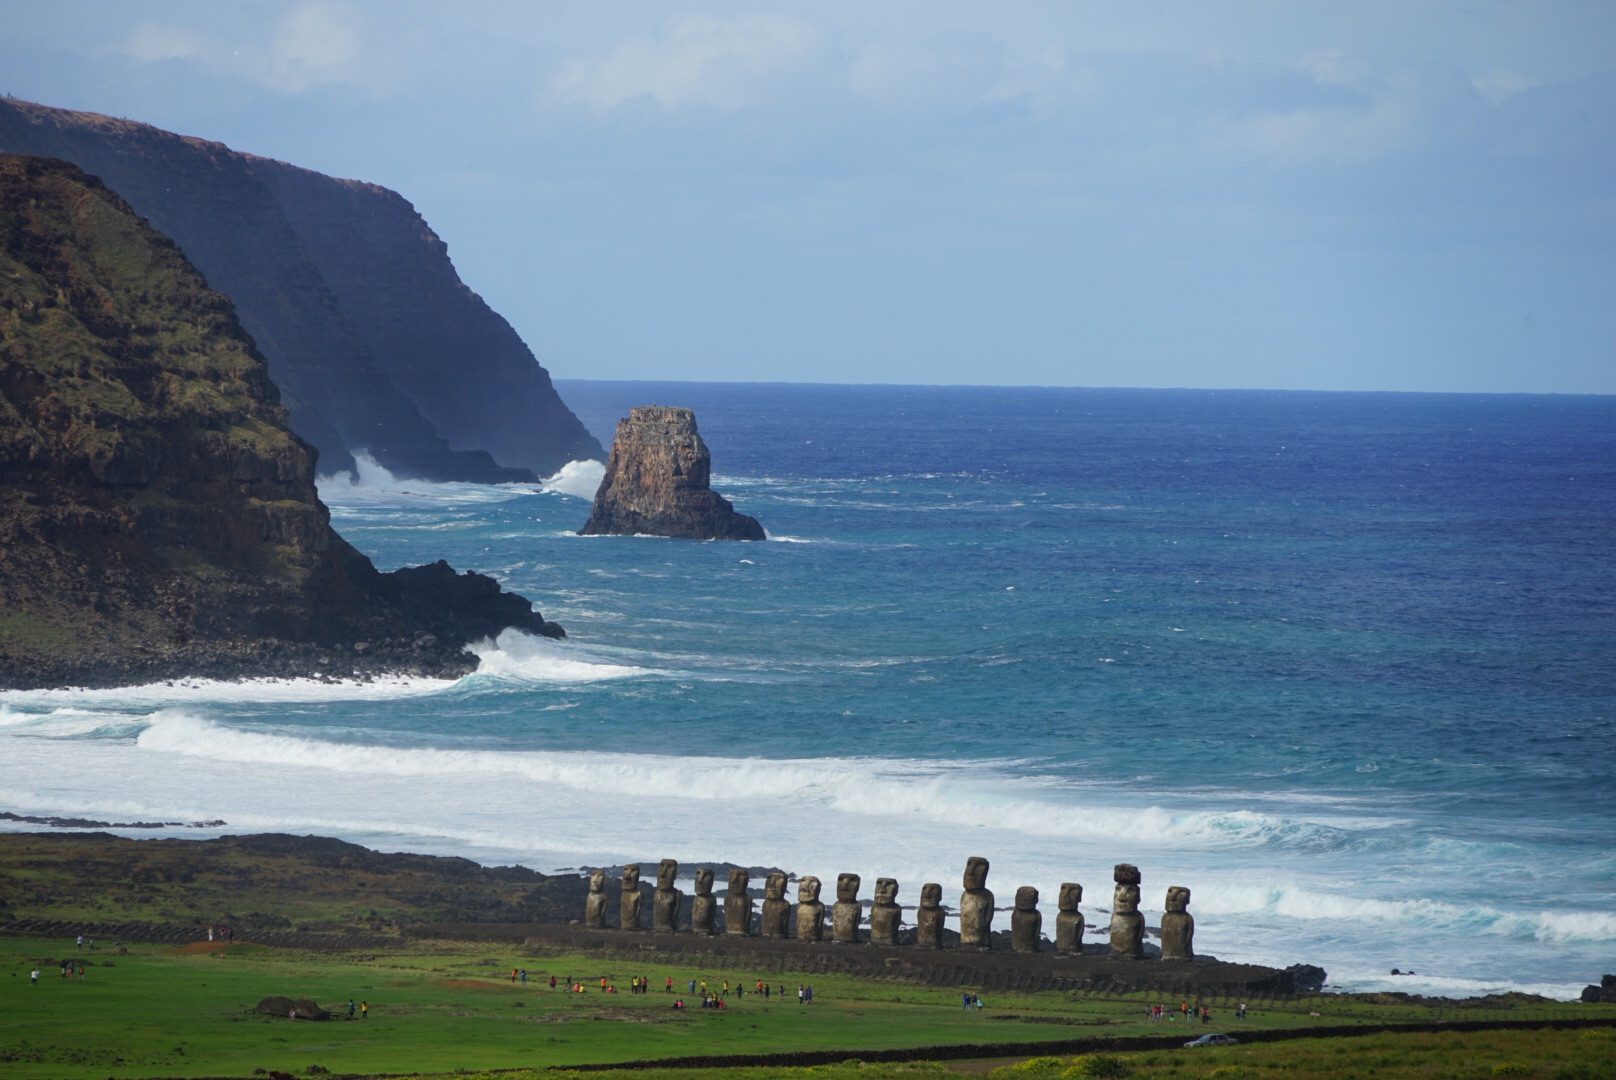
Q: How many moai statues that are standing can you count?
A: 15